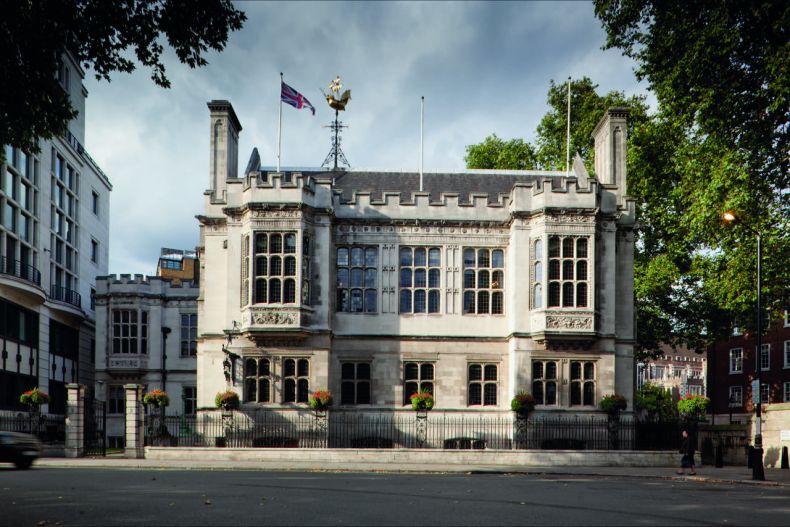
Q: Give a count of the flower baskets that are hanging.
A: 8